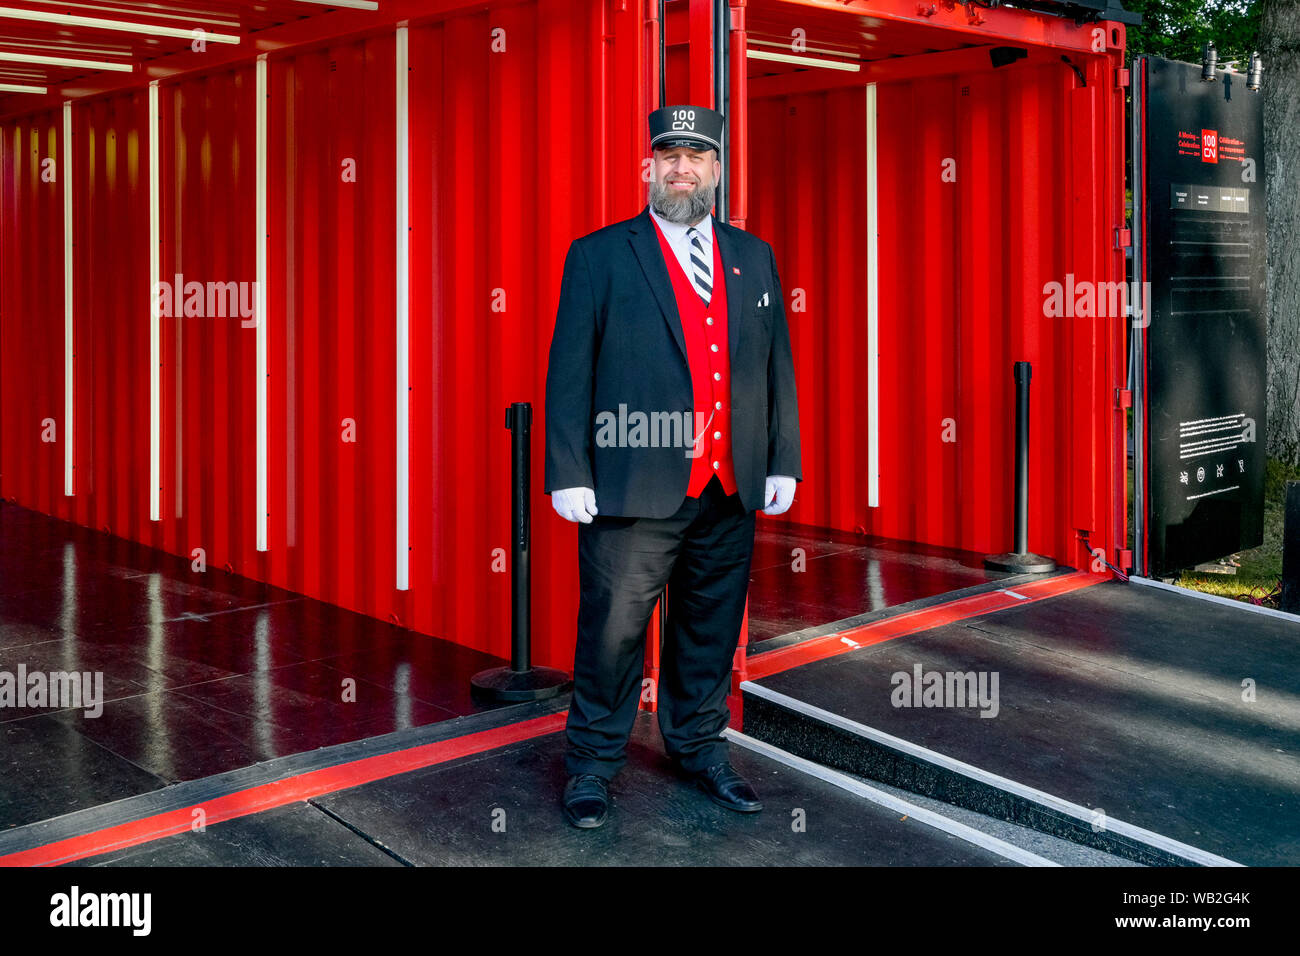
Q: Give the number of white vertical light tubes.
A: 5